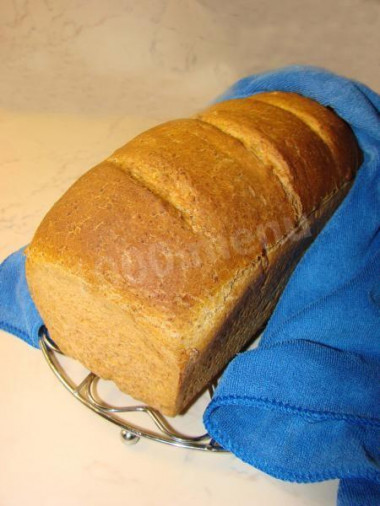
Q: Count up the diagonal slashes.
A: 3